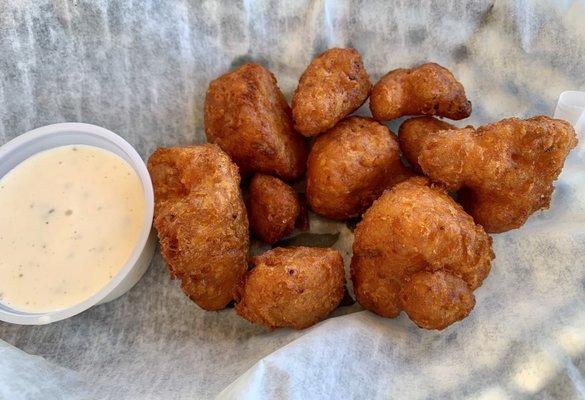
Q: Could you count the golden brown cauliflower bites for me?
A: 10